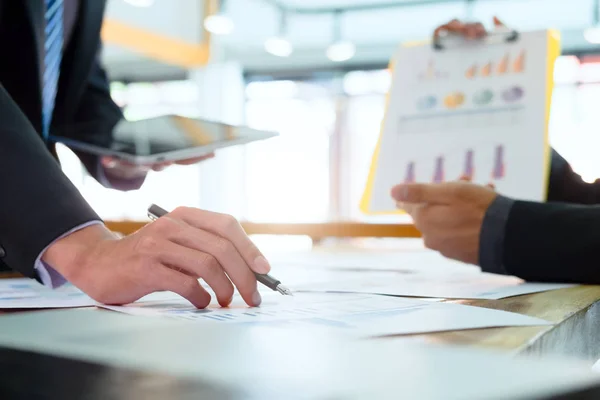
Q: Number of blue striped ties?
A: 1